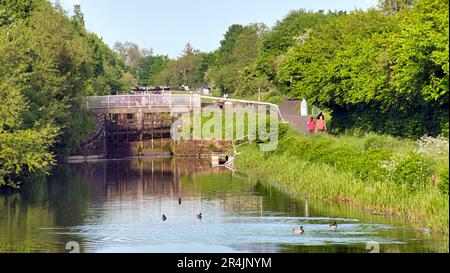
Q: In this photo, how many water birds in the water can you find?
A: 5